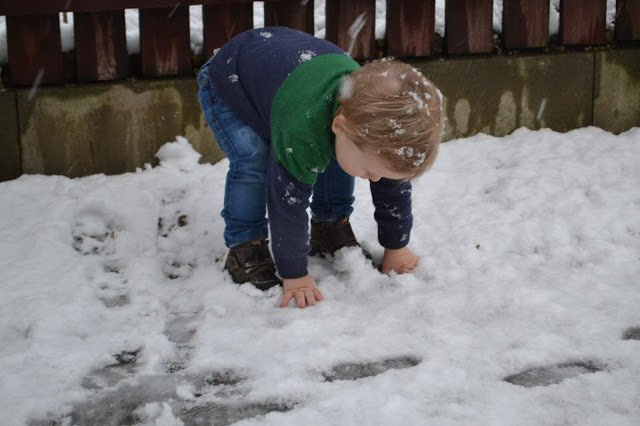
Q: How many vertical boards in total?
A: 11